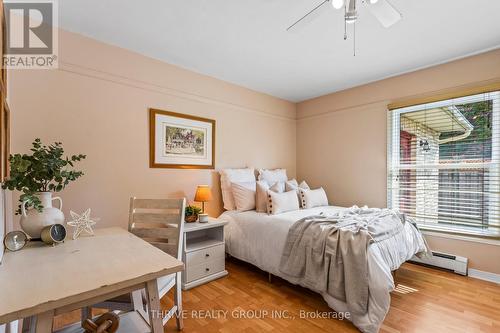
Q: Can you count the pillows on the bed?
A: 6